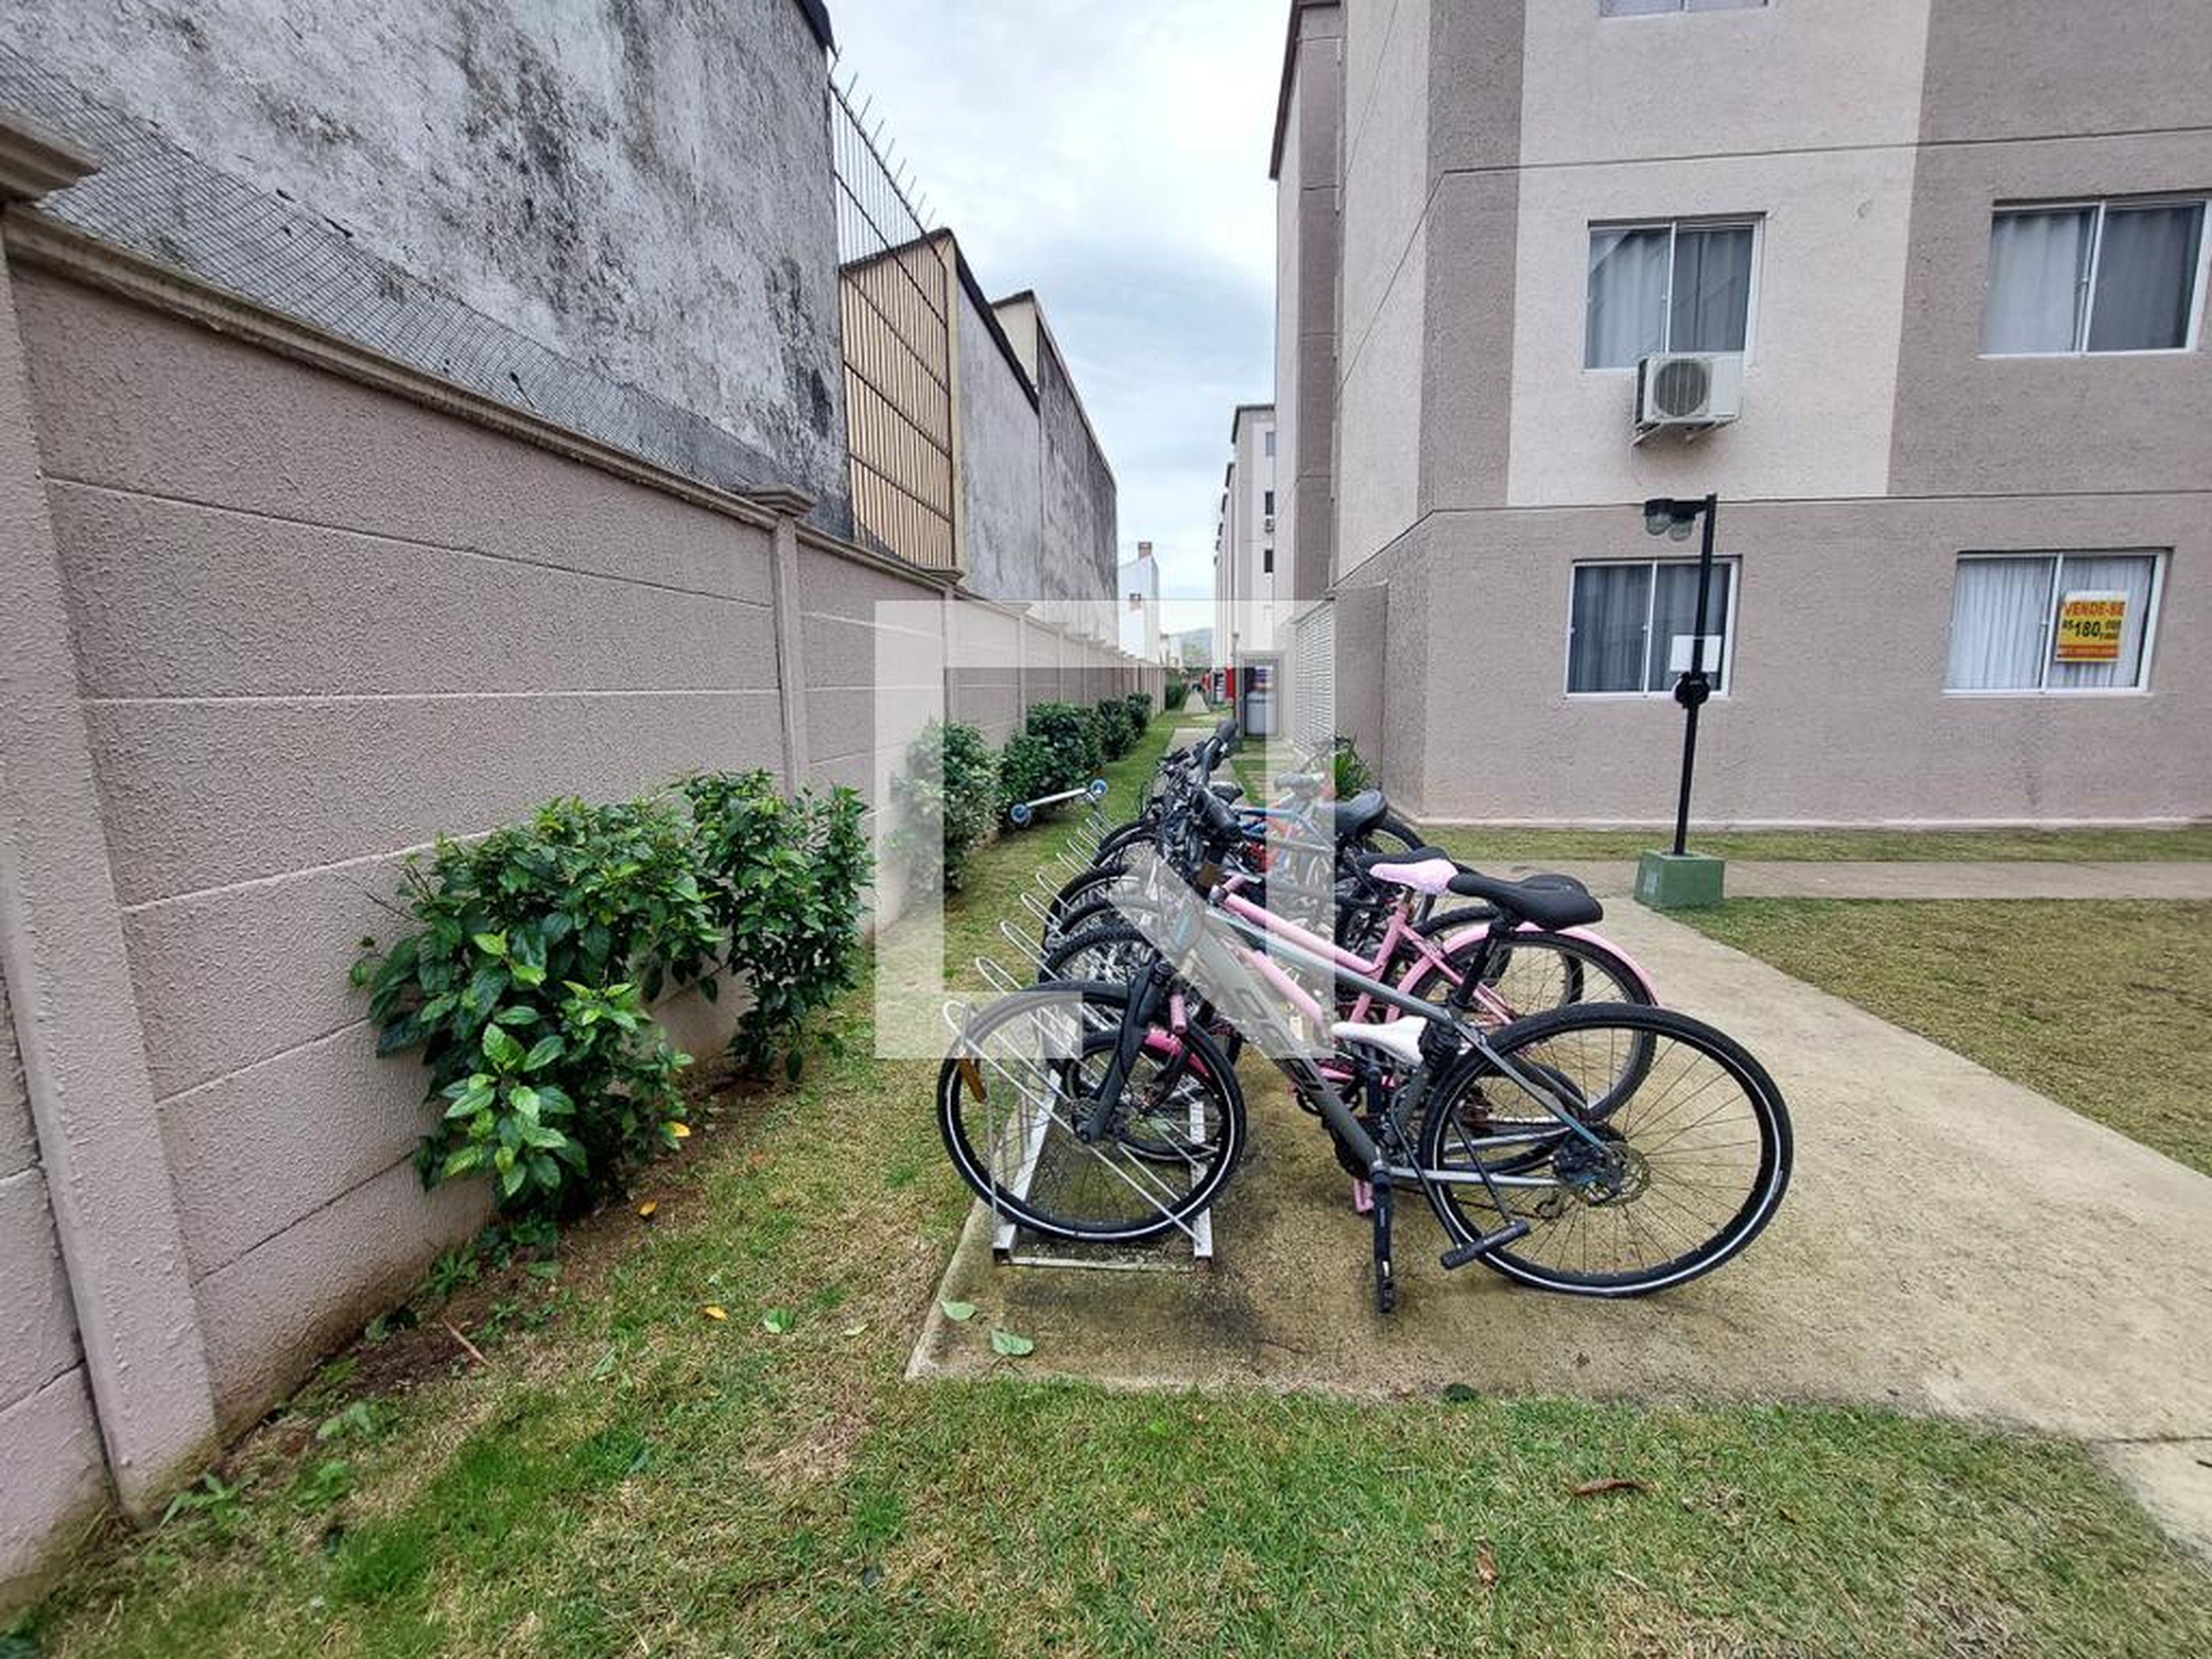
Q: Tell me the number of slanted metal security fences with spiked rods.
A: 1